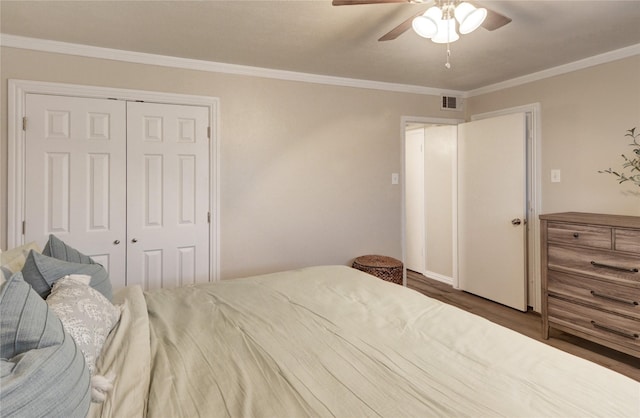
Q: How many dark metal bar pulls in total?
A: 3